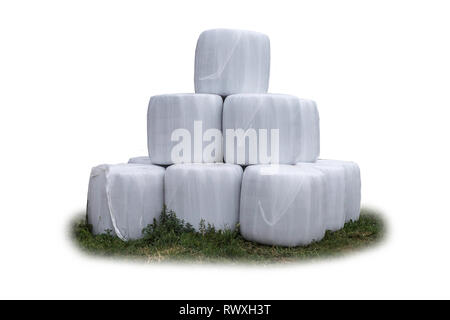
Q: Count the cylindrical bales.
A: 10